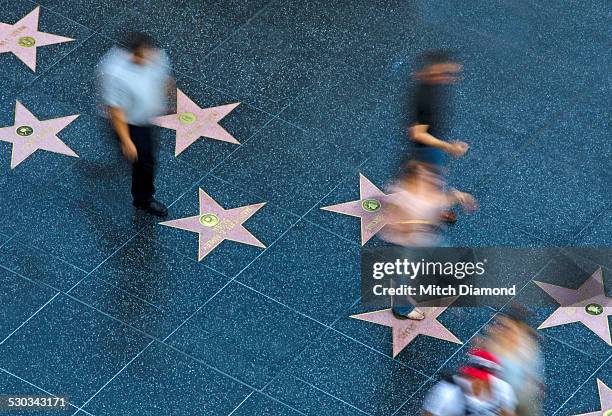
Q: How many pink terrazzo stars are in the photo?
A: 8